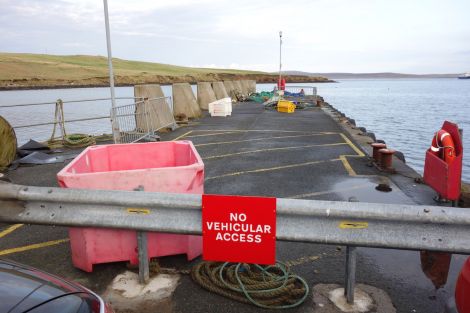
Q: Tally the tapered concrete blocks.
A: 8